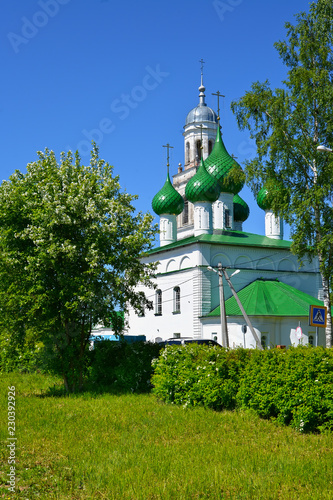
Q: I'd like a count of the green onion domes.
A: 5